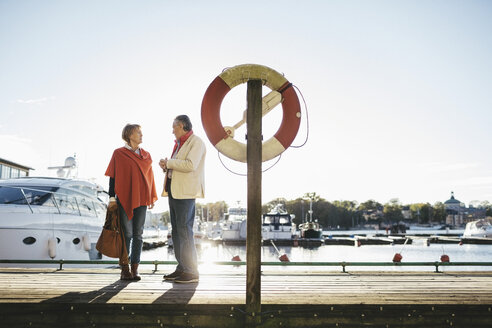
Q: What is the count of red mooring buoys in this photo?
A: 4